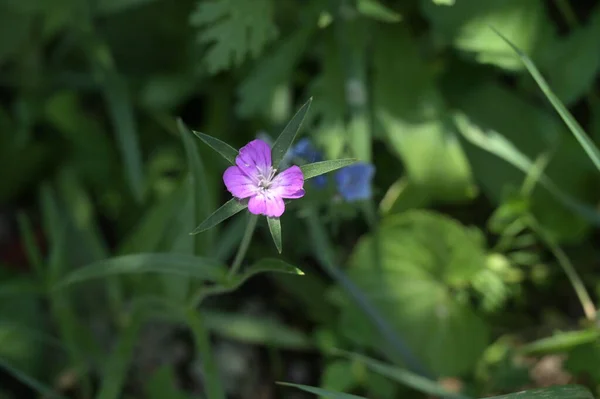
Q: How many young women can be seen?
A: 0